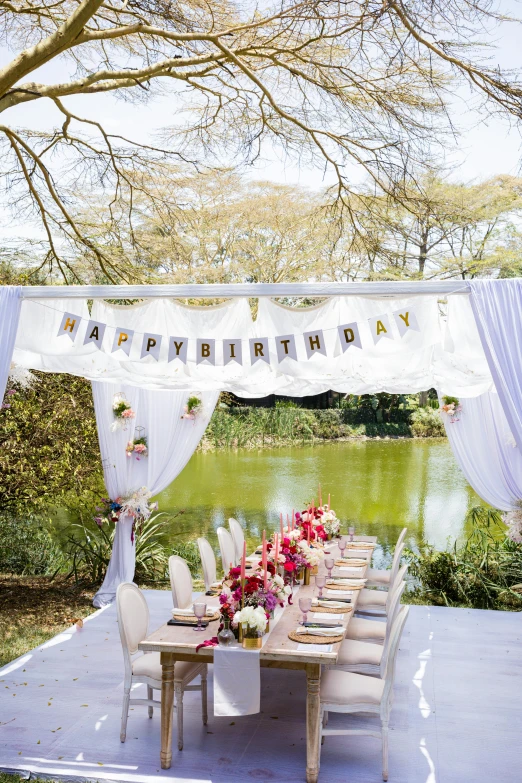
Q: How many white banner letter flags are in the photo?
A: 13